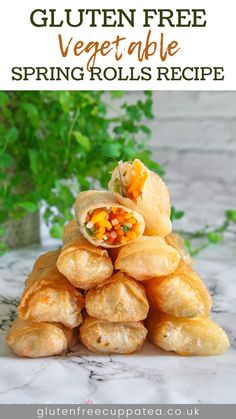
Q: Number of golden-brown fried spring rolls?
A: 10